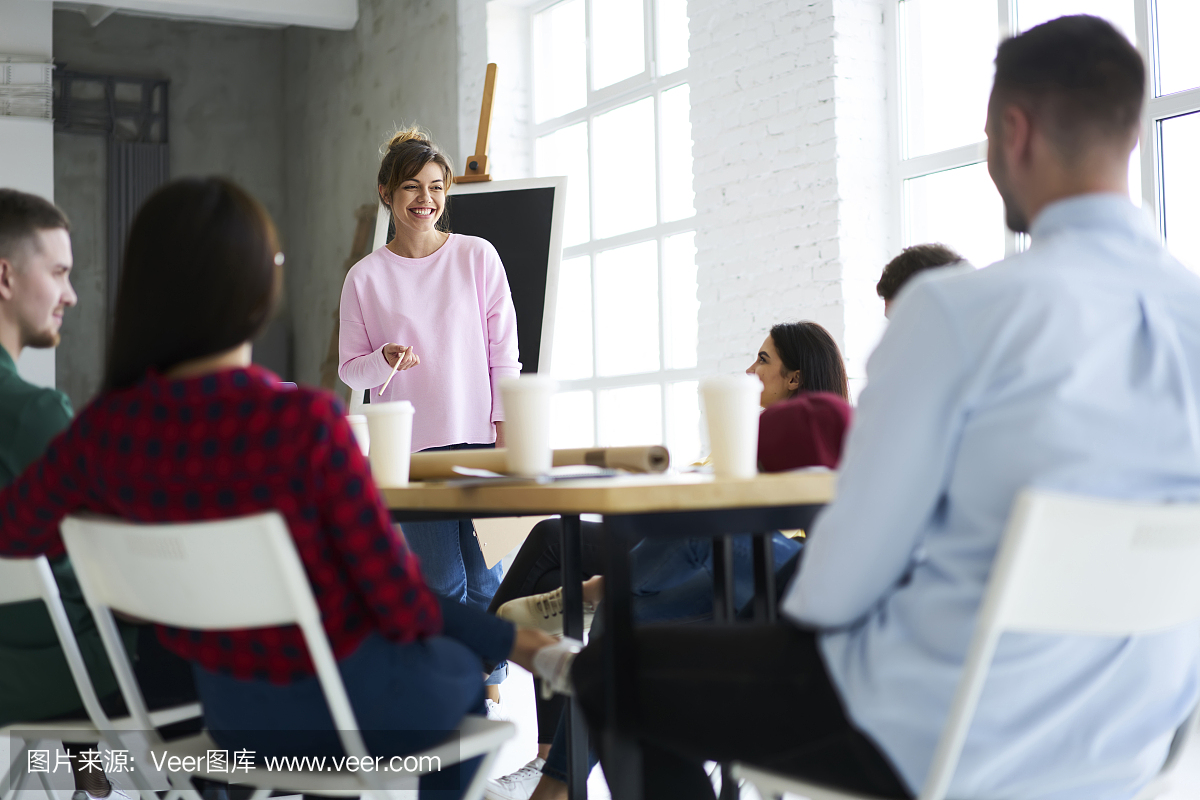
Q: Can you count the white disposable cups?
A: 4